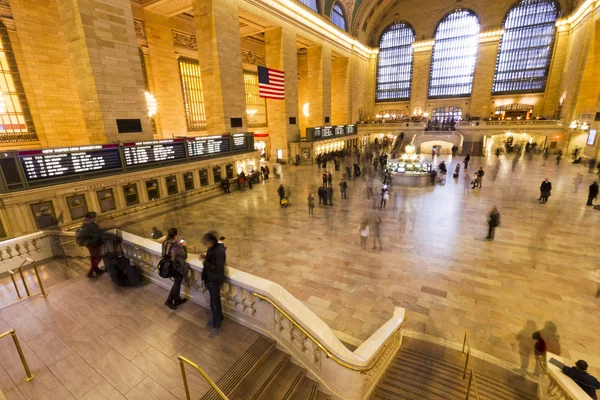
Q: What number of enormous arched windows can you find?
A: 3